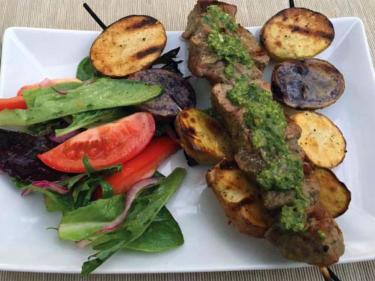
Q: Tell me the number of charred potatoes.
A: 8